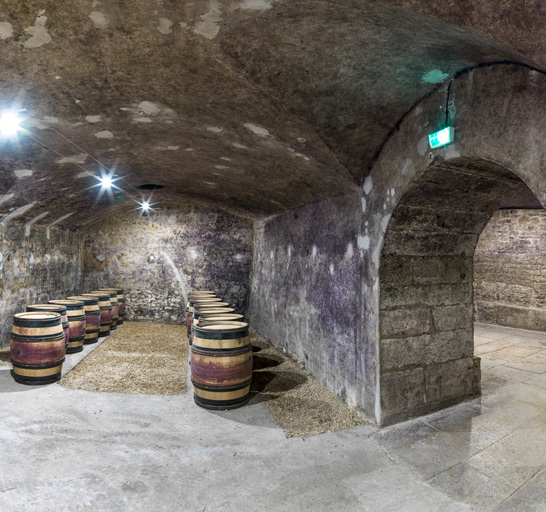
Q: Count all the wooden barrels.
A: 14